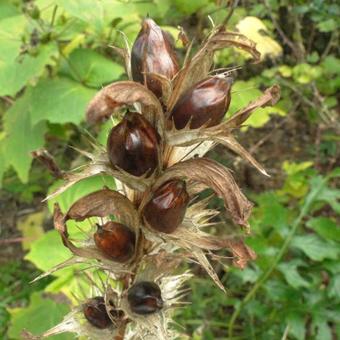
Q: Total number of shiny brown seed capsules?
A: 7